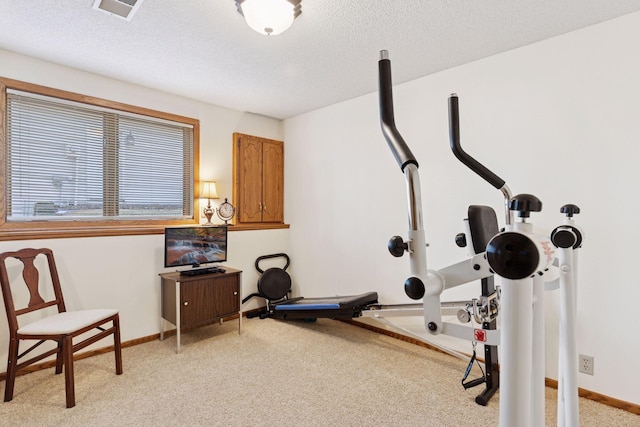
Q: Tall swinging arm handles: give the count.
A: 2